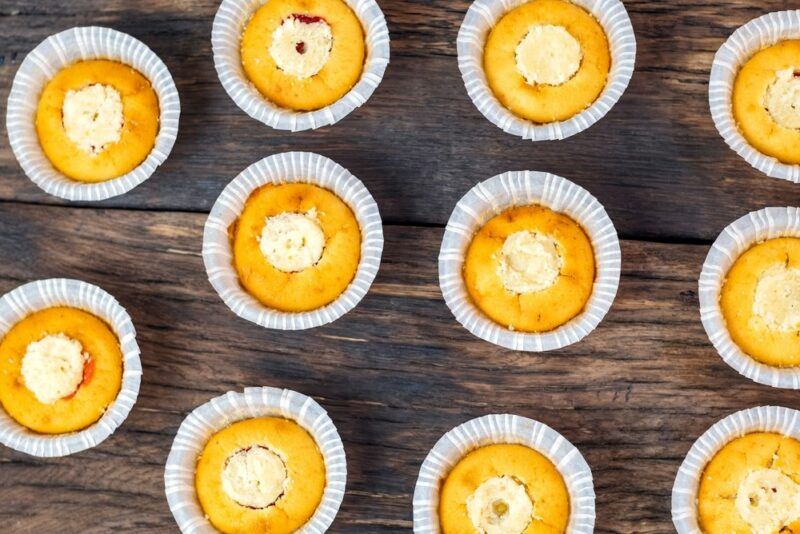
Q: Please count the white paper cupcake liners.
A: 11